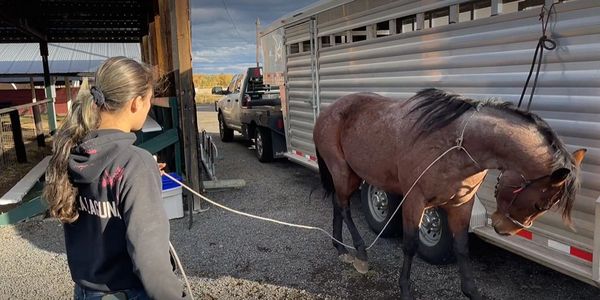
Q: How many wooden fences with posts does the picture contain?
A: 1